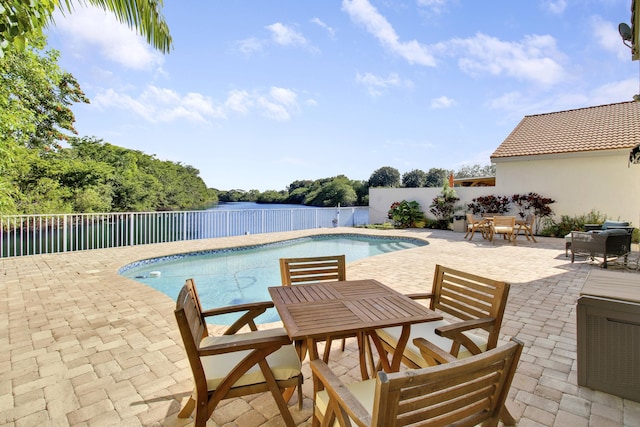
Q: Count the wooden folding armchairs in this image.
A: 8